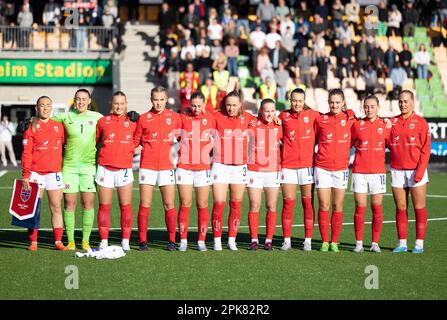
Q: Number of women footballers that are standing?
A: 11